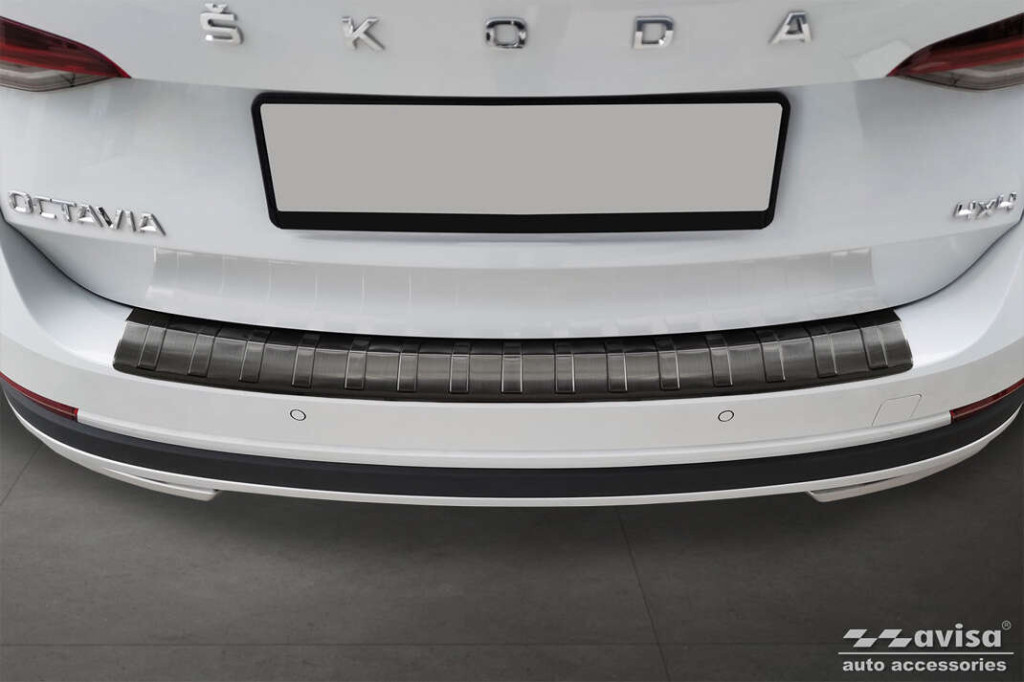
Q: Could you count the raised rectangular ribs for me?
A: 15